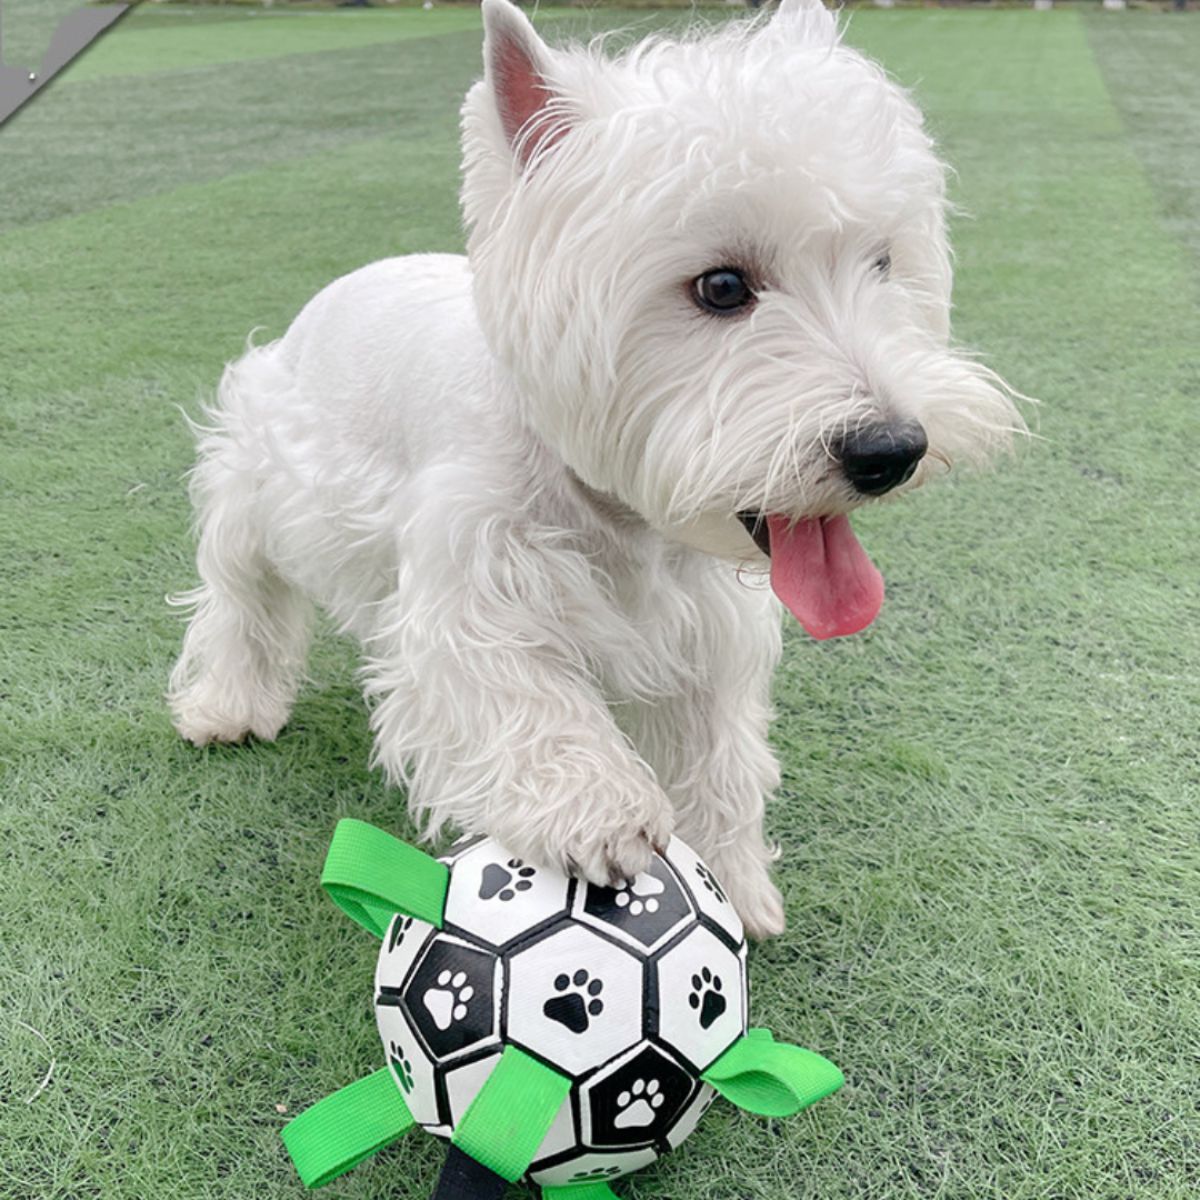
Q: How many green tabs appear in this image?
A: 5